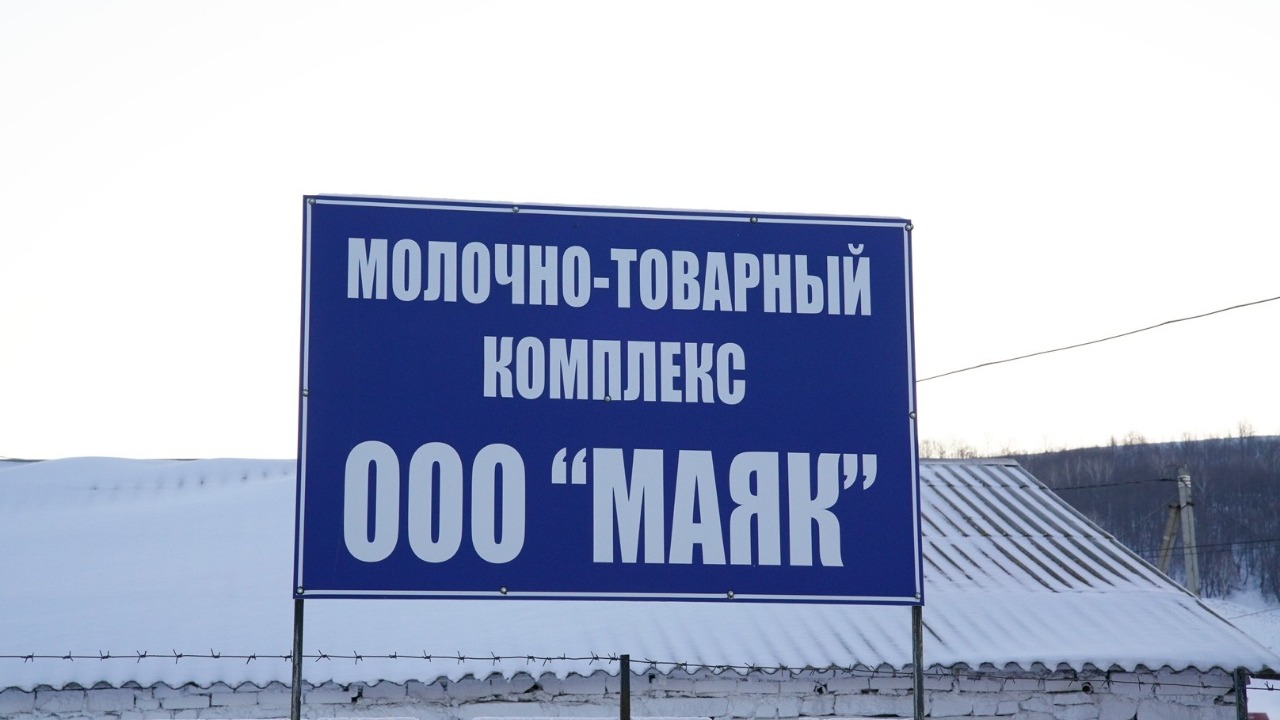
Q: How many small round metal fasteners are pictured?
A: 11